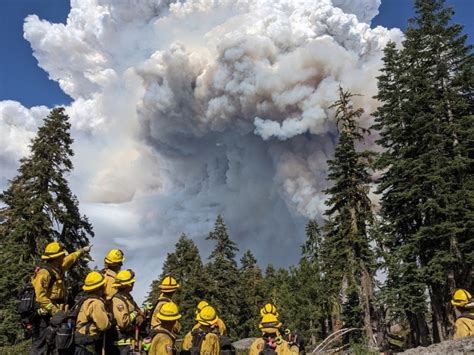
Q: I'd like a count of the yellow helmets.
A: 11